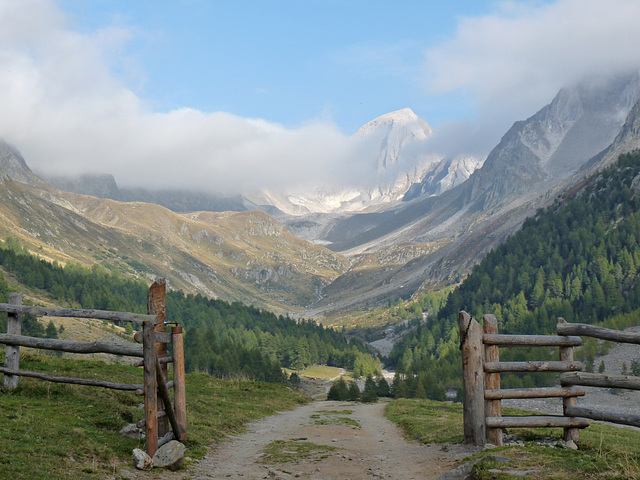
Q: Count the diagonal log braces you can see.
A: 1